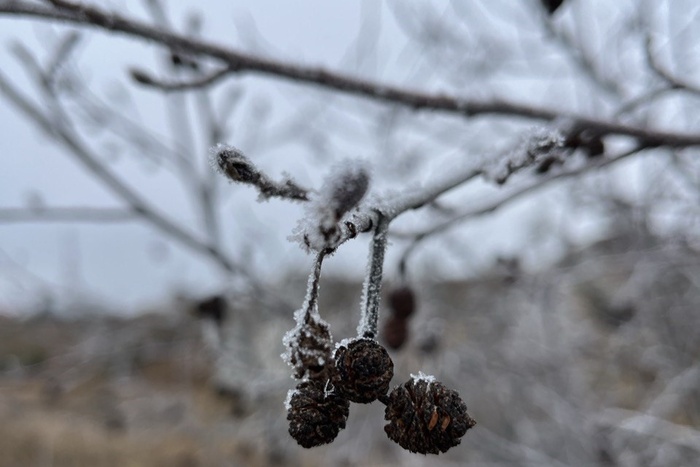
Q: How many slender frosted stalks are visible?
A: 2